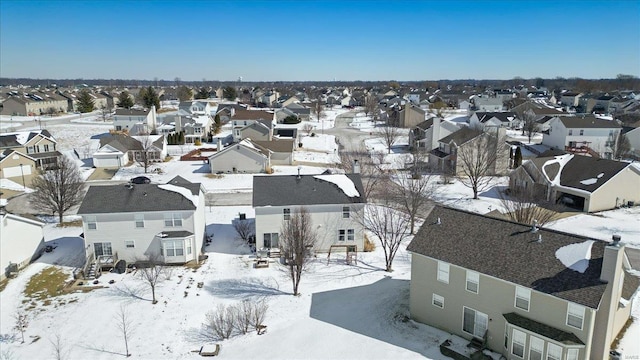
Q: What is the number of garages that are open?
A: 1